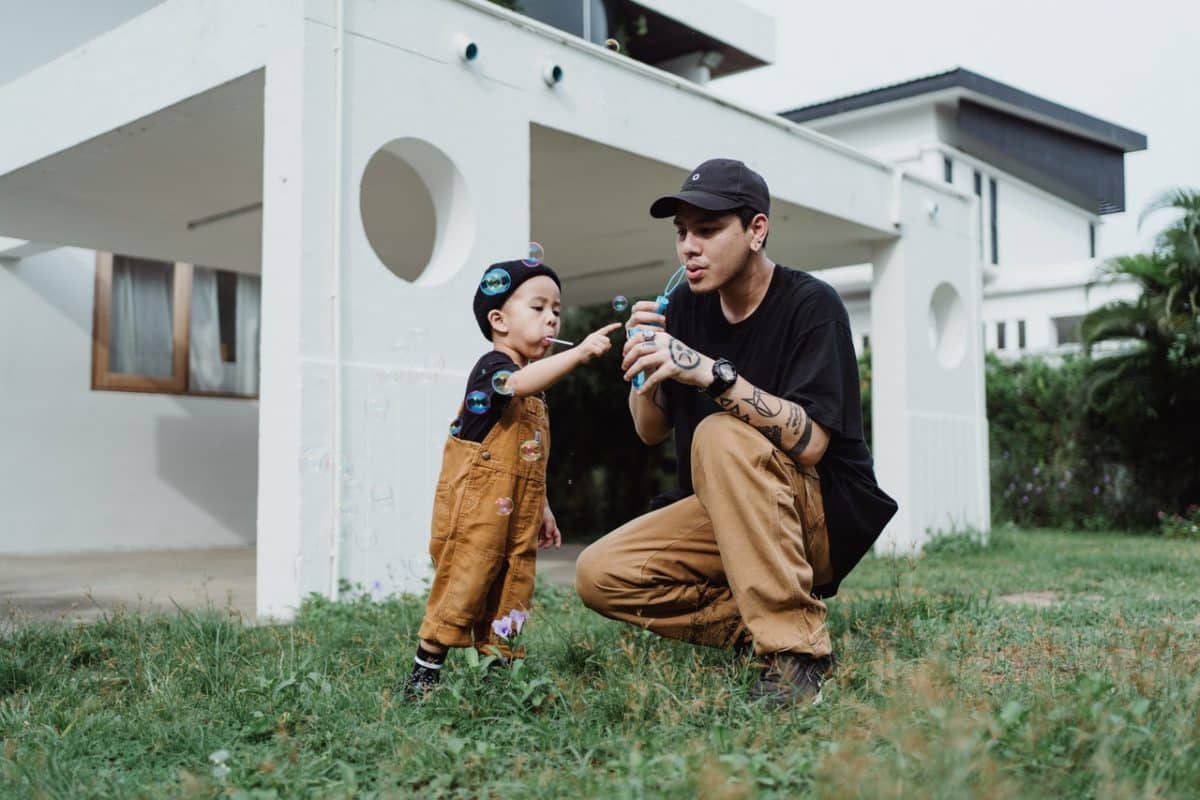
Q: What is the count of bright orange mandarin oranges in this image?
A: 0